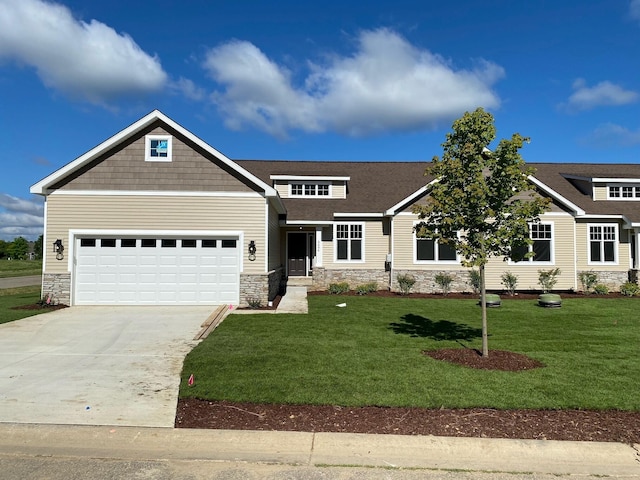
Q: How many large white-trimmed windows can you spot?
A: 4